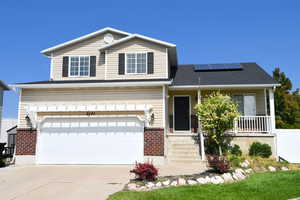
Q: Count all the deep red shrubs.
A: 2